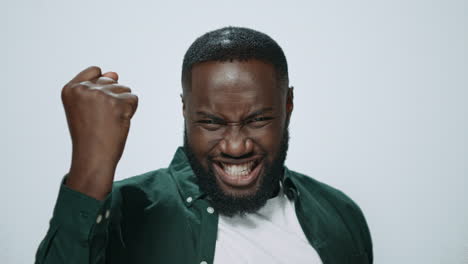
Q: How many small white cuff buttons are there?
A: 2